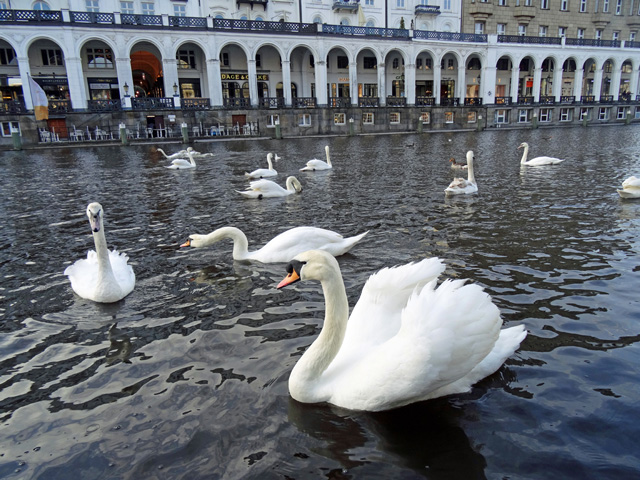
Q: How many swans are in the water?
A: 12